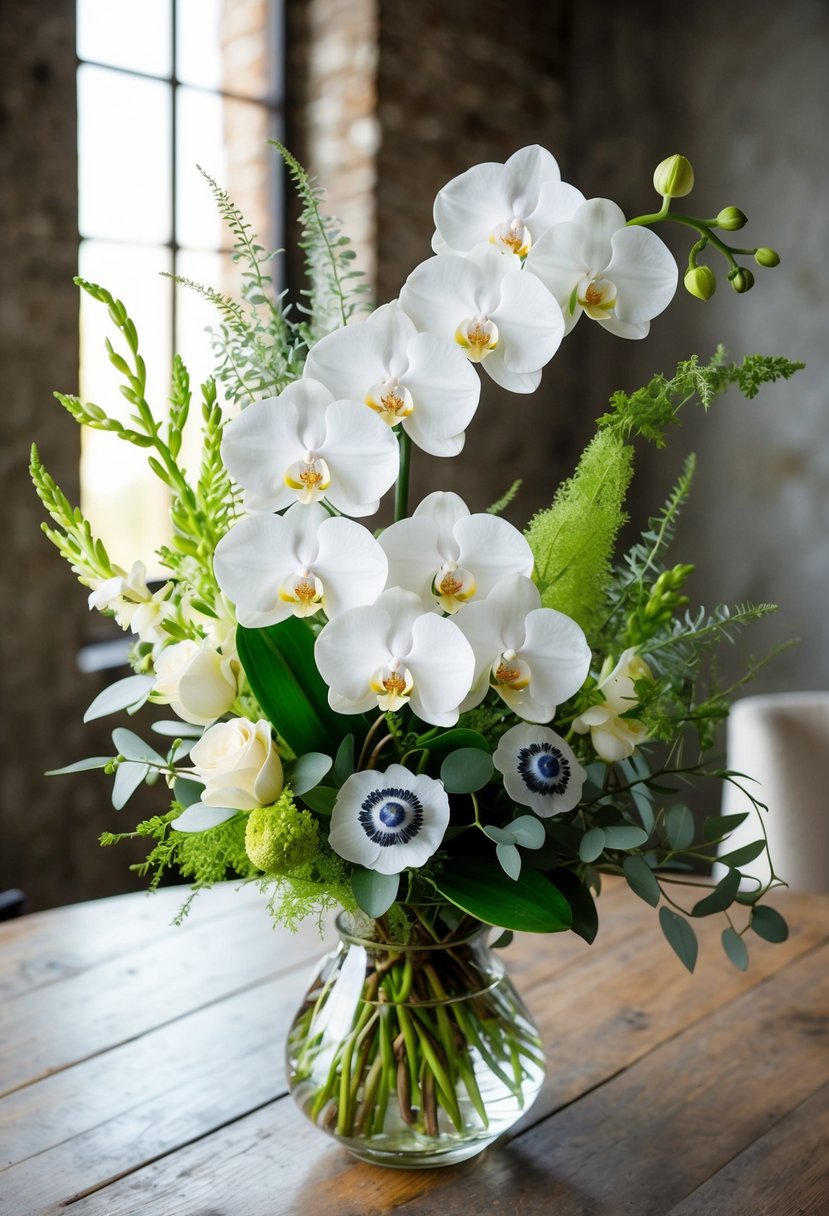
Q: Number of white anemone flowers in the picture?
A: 2